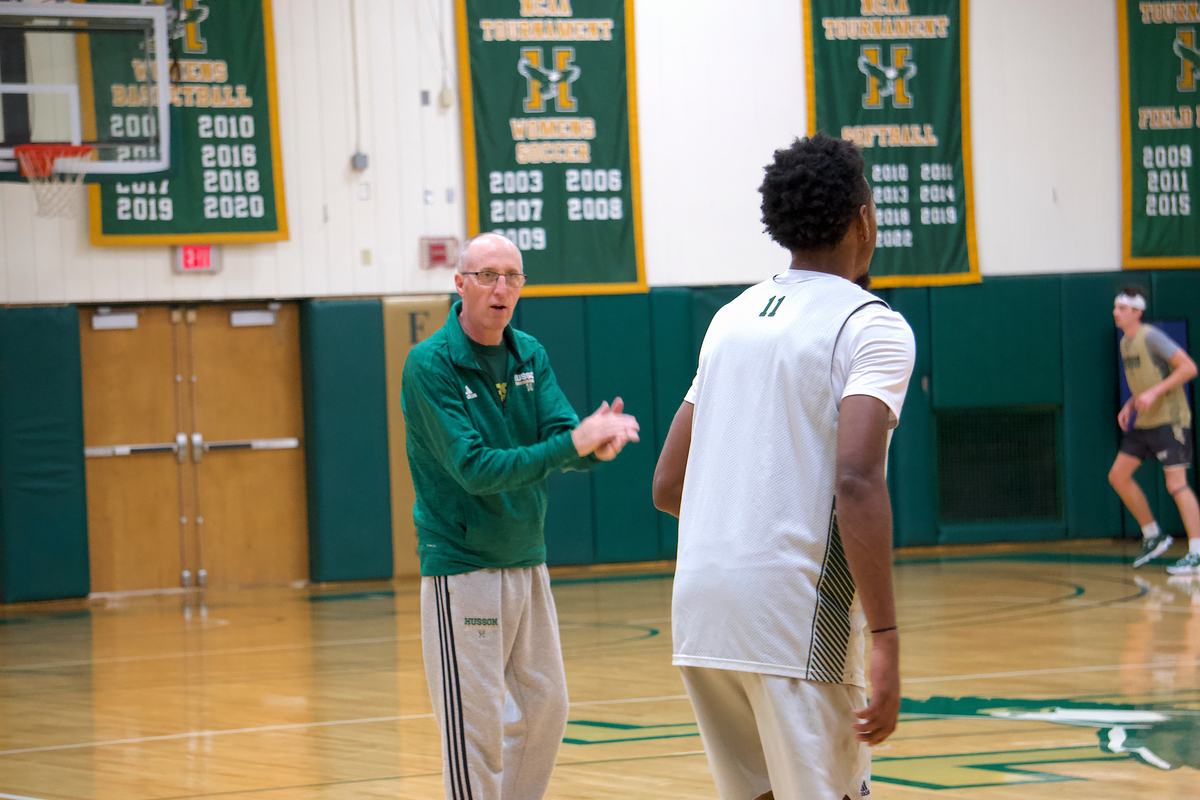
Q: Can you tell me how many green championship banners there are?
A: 4